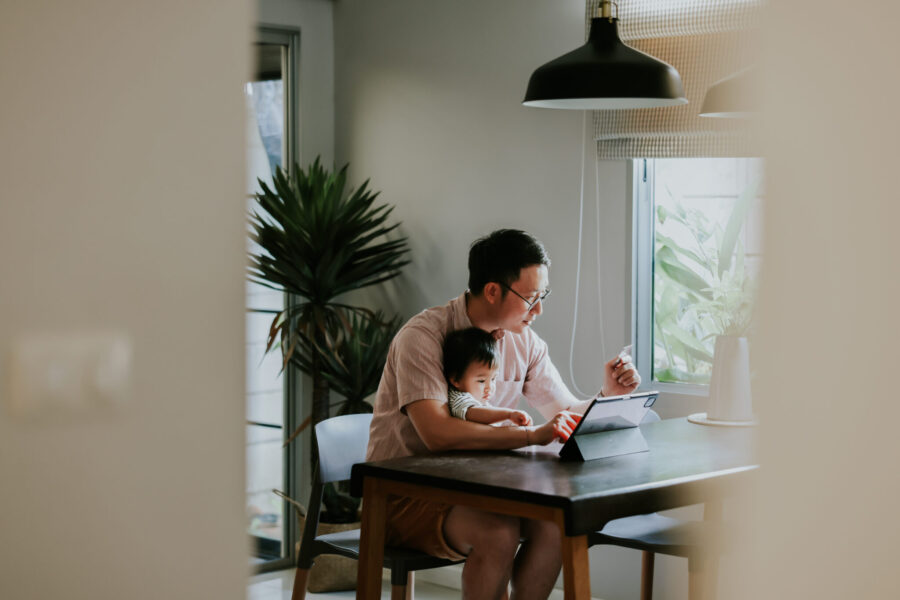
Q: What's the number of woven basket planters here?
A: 1